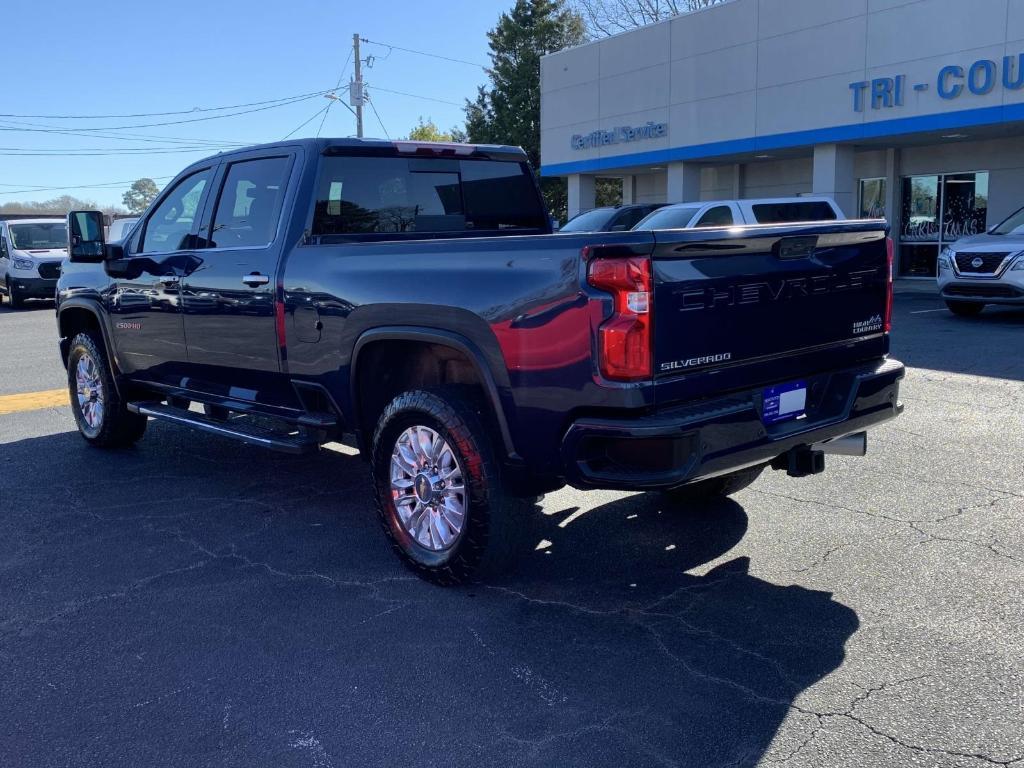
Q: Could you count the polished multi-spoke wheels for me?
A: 2